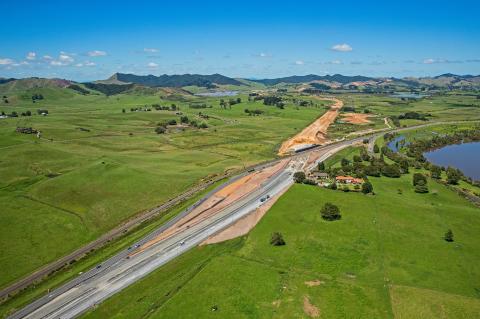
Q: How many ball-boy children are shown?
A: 0